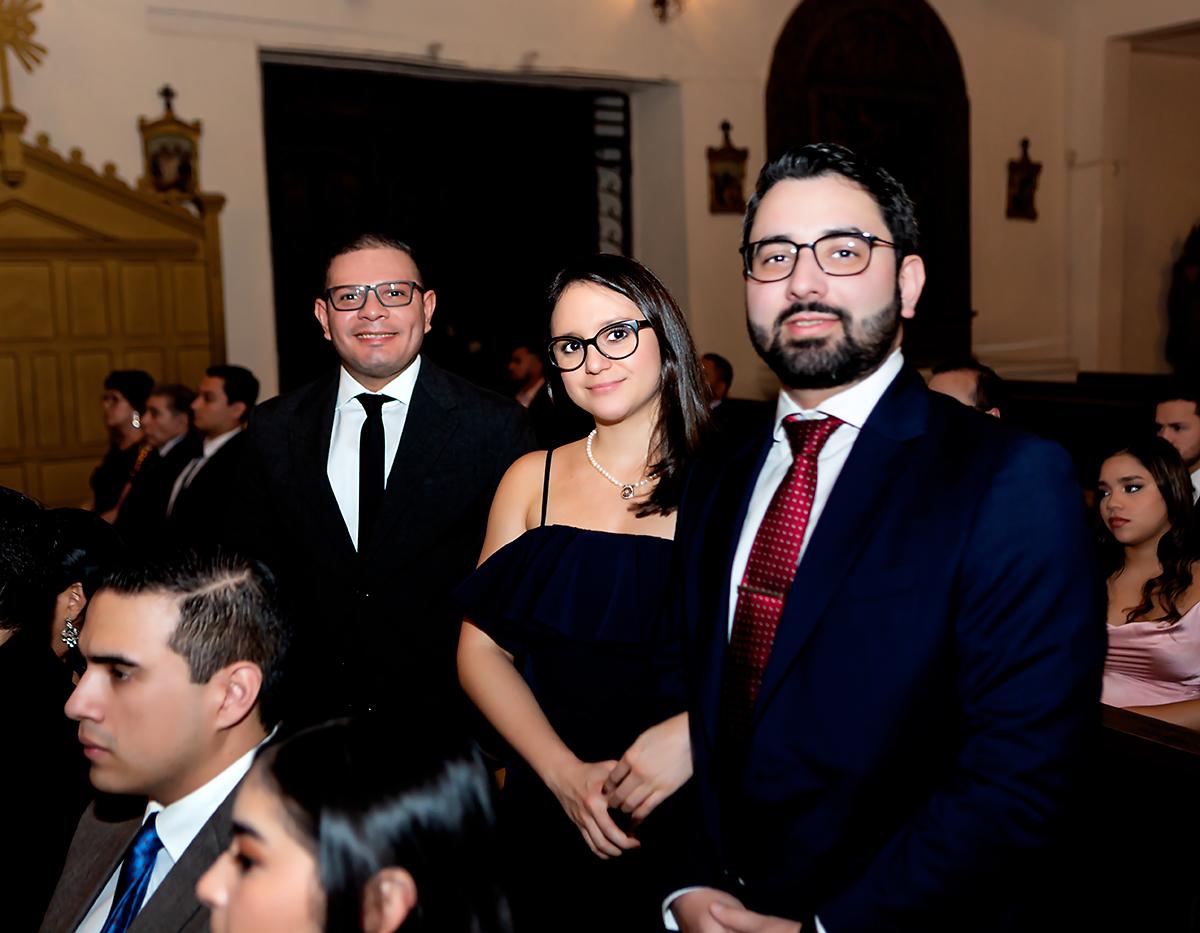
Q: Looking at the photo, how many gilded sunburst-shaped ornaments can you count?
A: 1